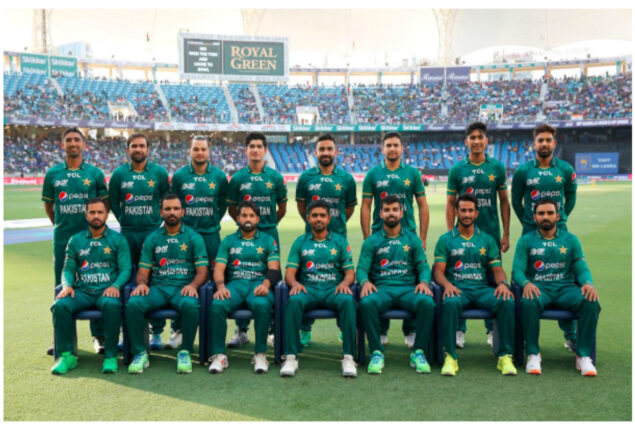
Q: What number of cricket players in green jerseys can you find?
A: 15